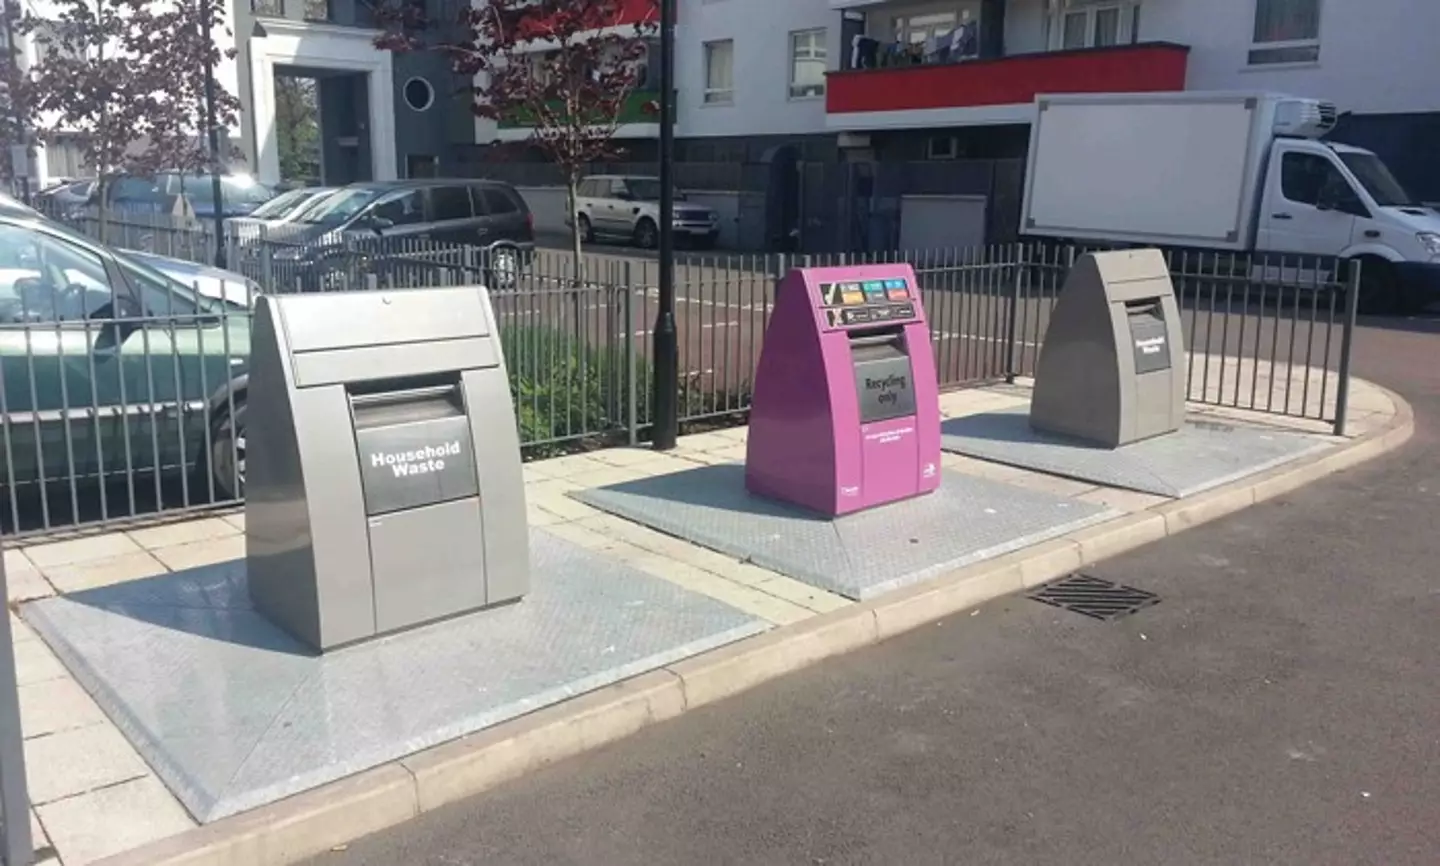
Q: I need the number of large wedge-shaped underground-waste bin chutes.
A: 3